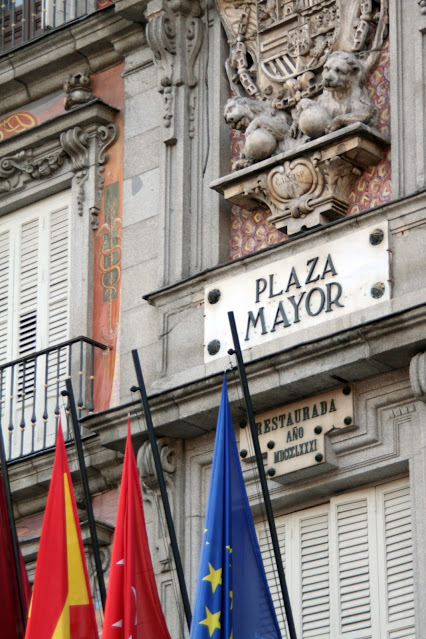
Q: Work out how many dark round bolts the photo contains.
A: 12